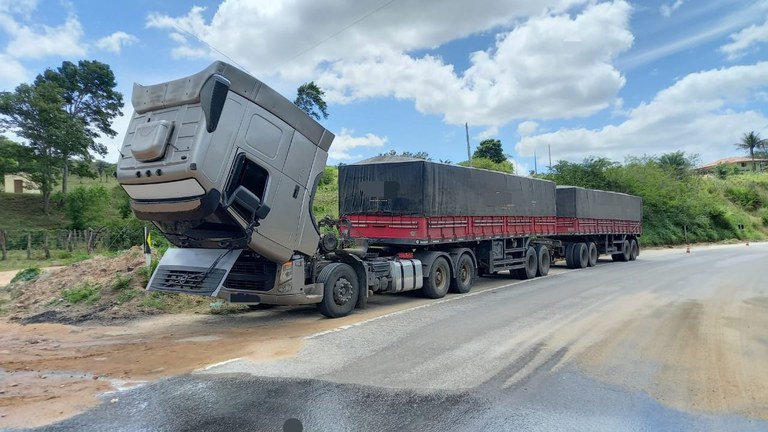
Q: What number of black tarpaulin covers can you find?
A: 2